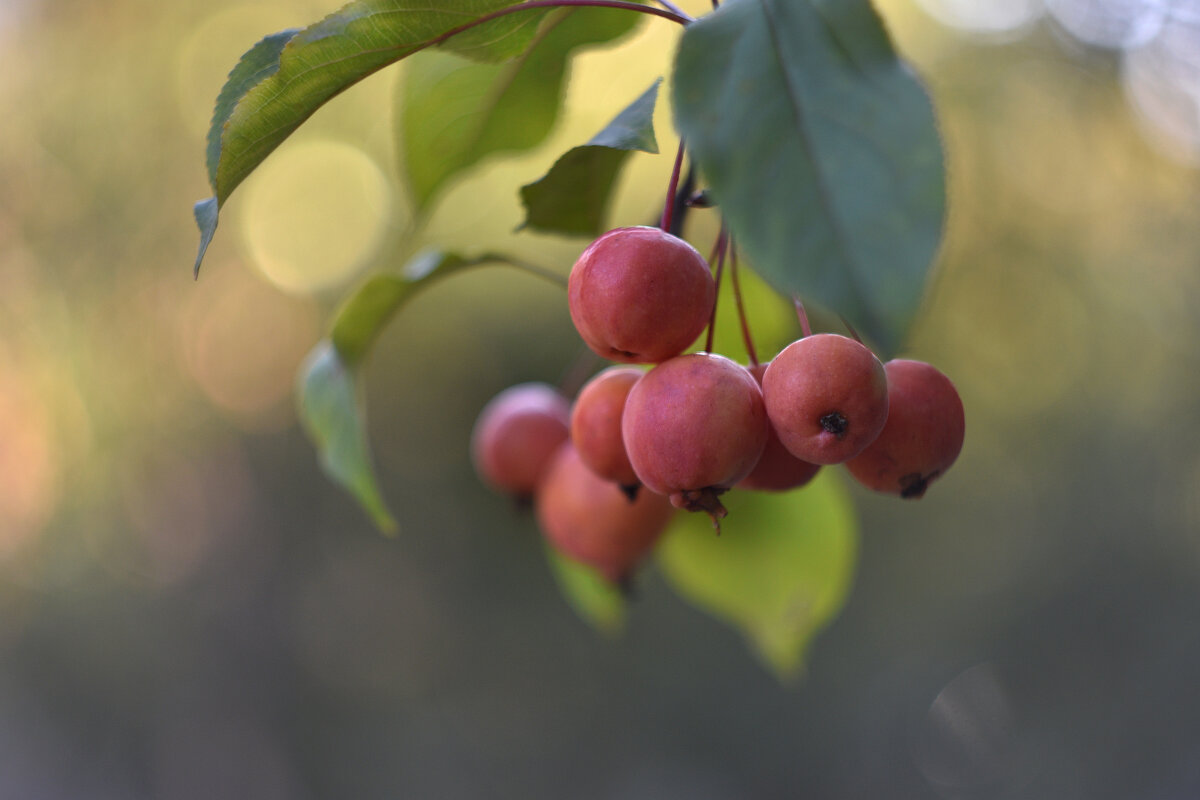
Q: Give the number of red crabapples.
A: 8